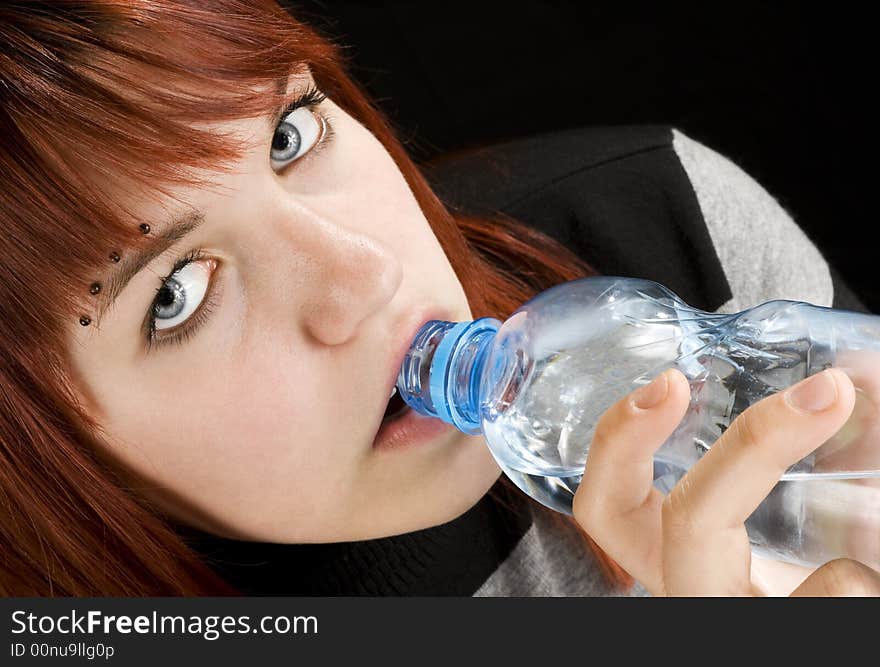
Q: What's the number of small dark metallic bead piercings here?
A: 4